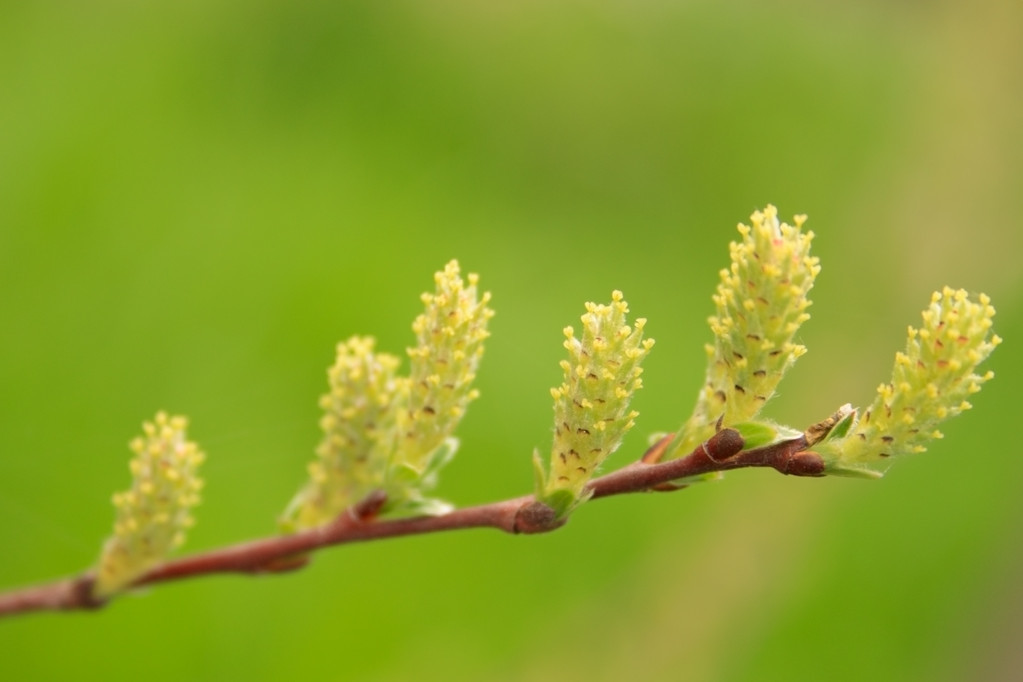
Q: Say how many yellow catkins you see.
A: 6